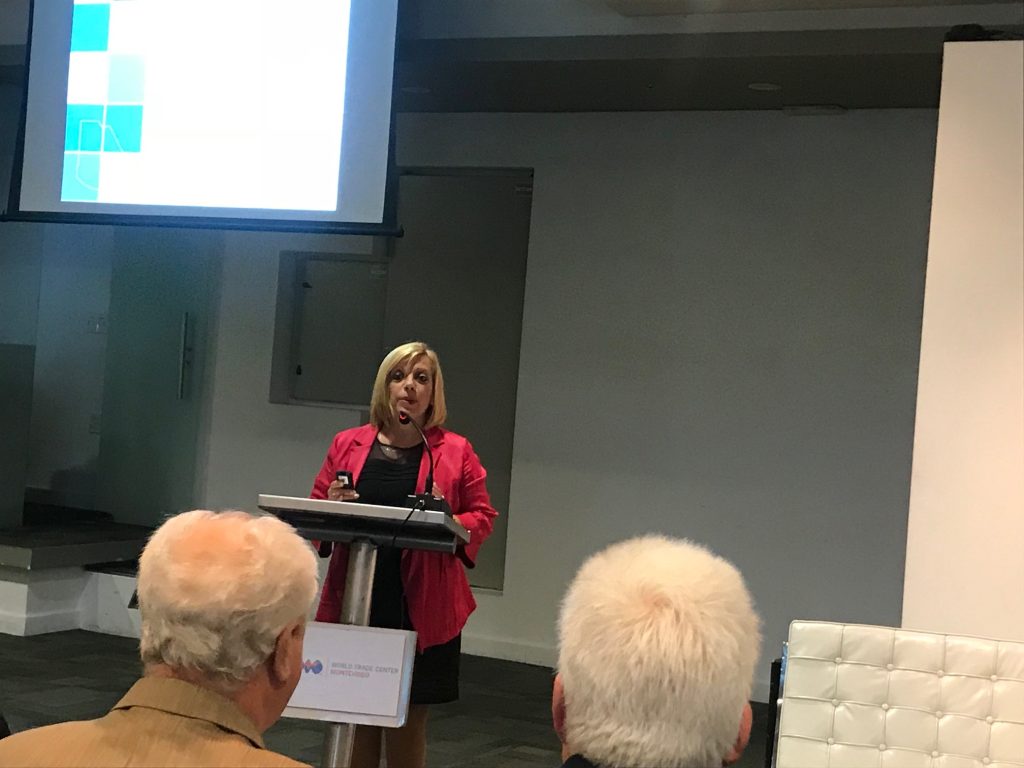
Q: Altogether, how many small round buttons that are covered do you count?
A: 12